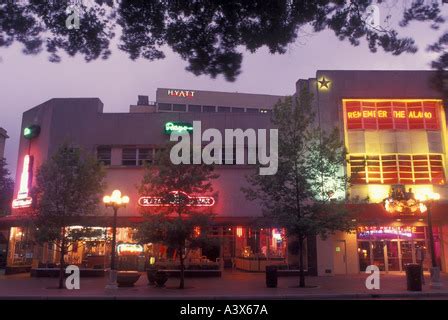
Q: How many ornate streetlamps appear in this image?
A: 2